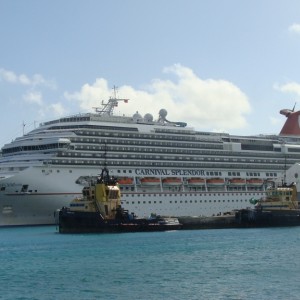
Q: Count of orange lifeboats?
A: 7